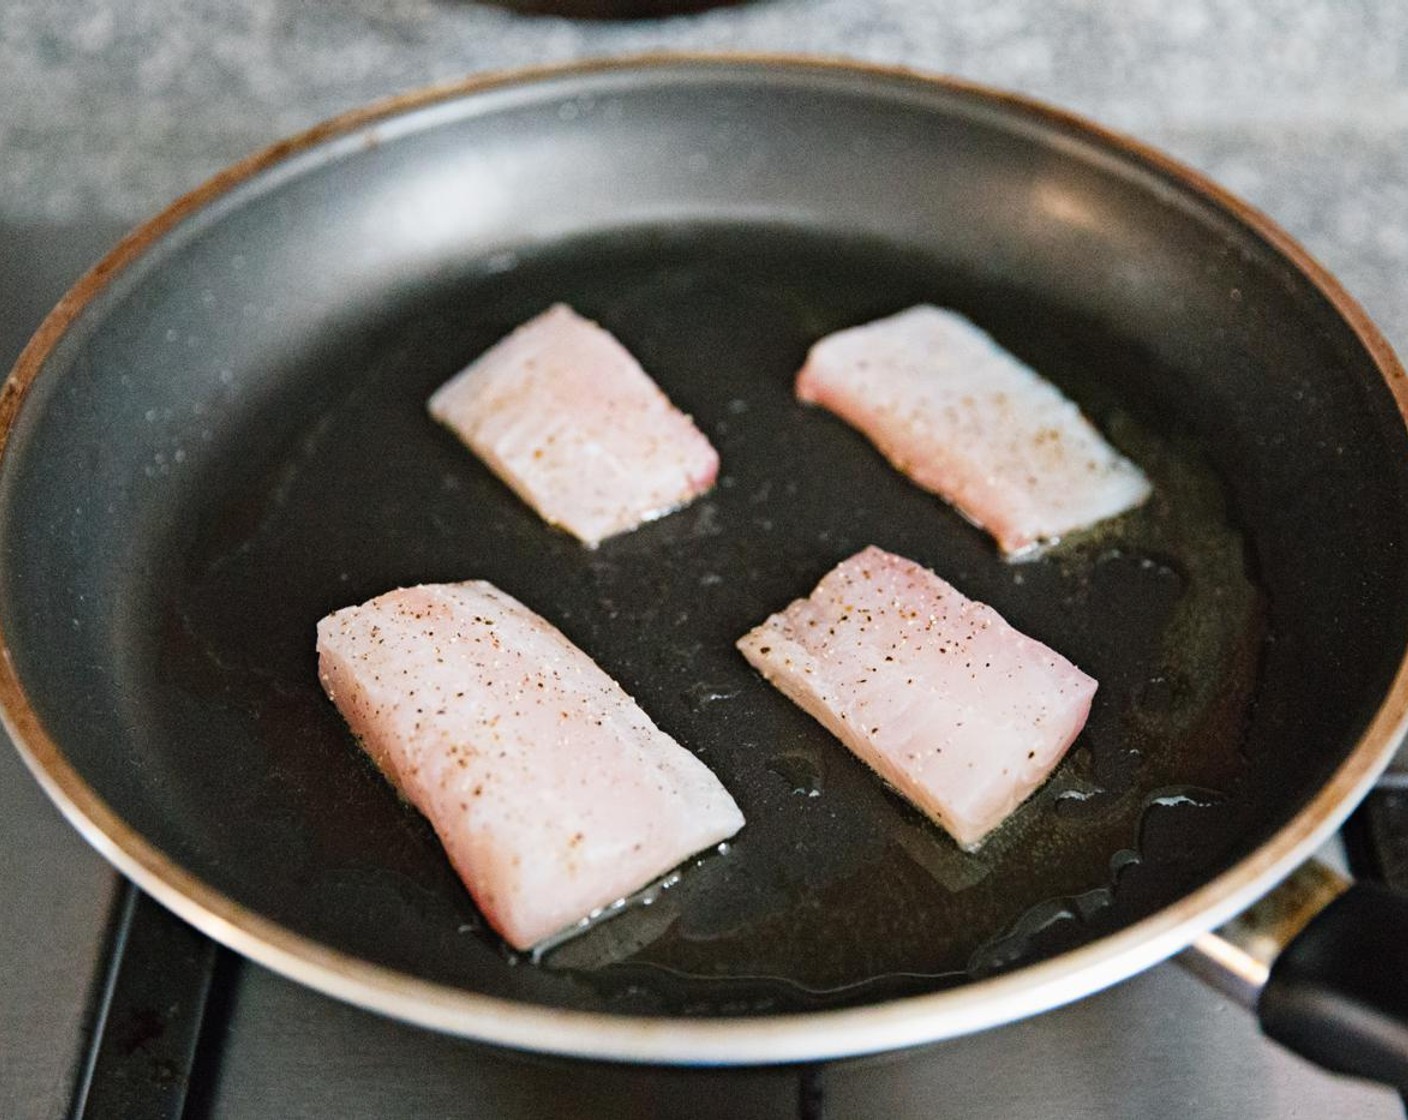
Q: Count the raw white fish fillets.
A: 4